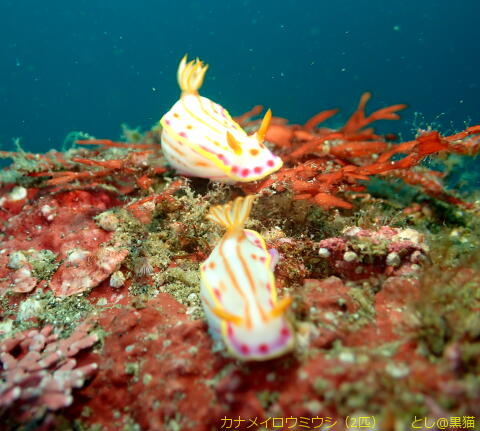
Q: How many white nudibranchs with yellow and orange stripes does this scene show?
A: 2